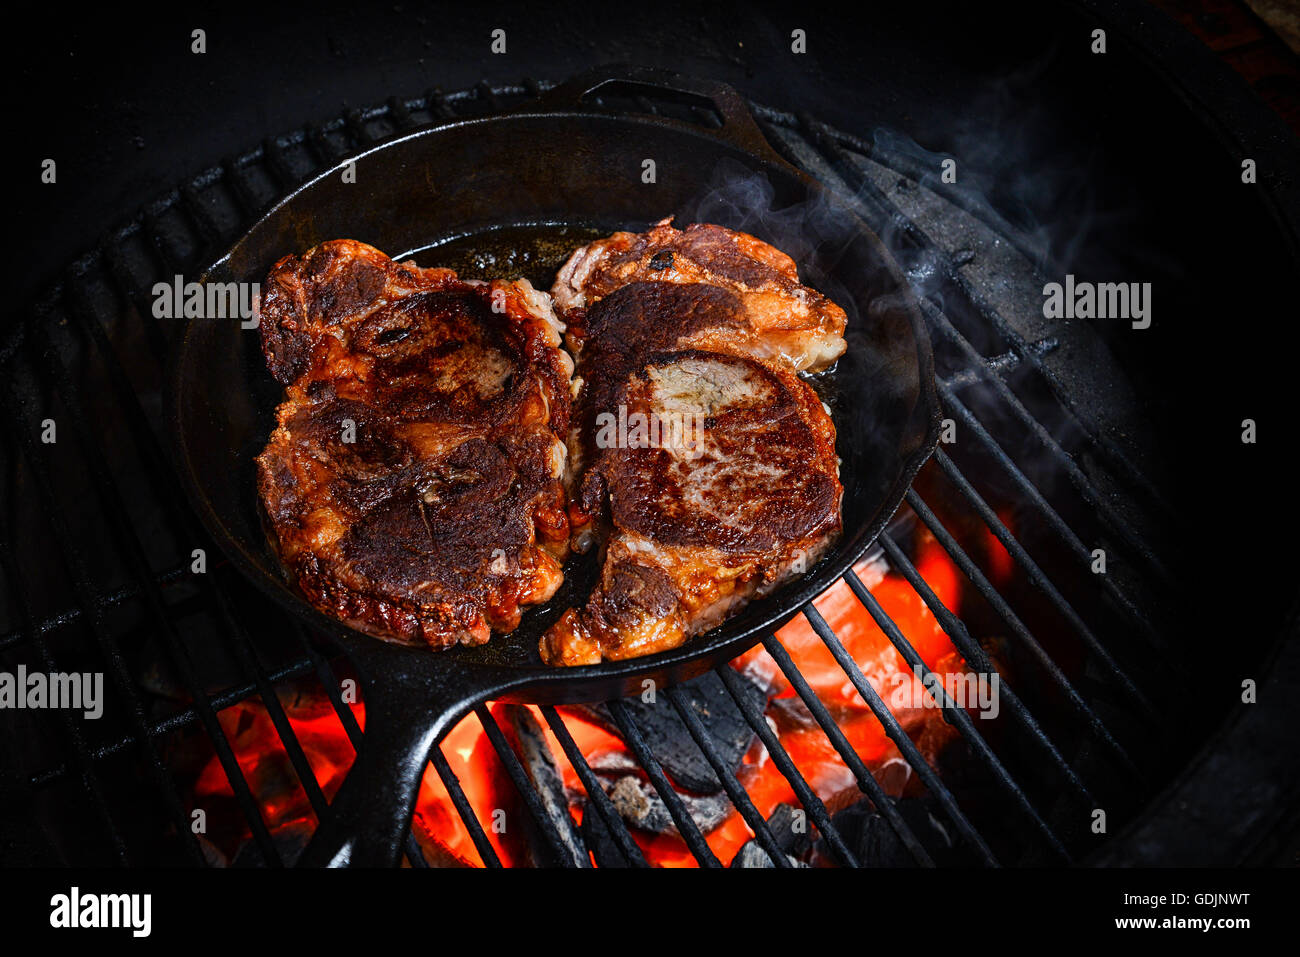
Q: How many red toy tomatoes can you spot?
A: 0